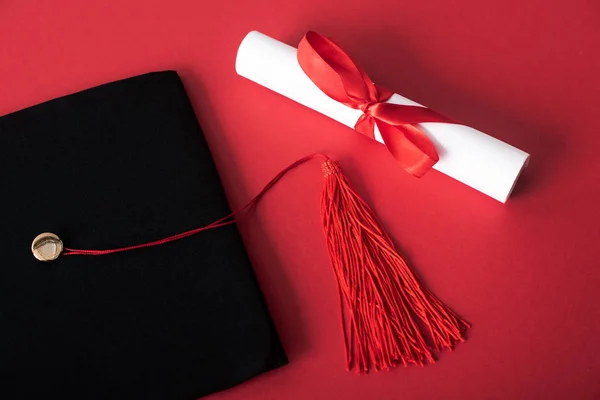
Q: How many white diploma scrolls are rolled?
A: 1